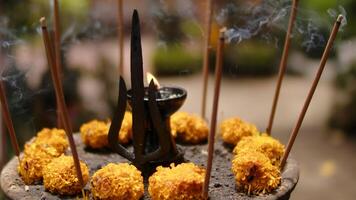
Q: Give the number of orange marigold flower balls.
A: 11